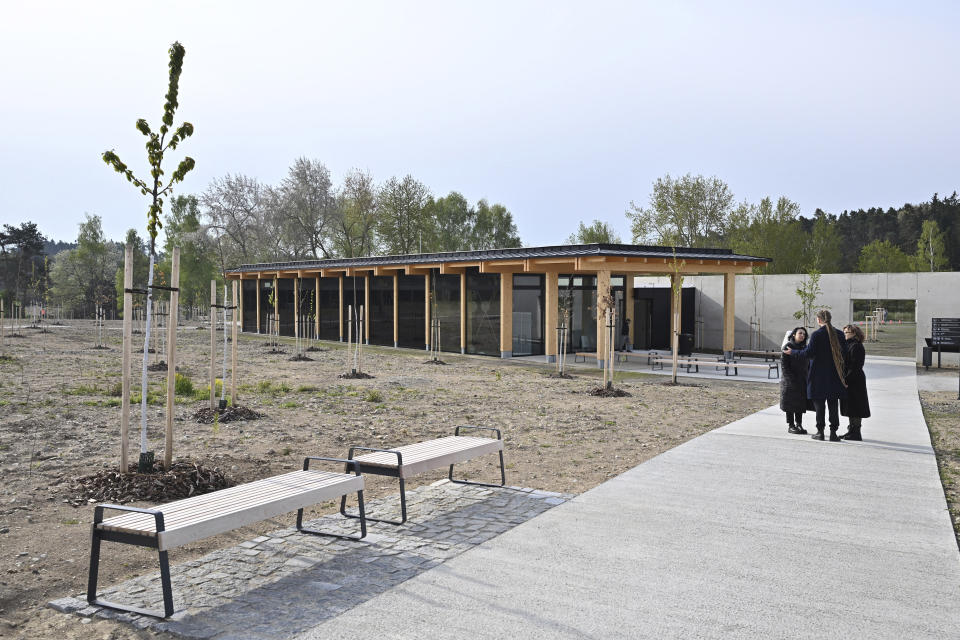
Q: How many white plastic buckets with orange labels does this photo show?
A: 0